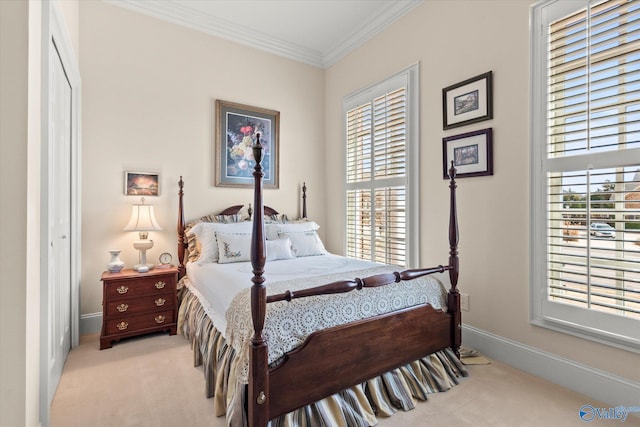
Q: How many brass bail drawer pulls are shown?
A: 6